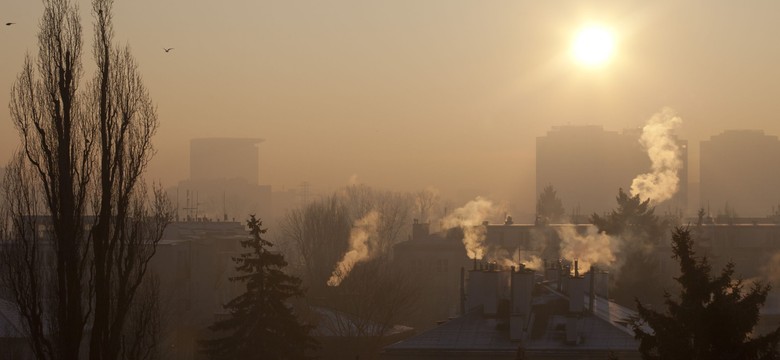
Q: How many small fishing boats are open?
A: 0